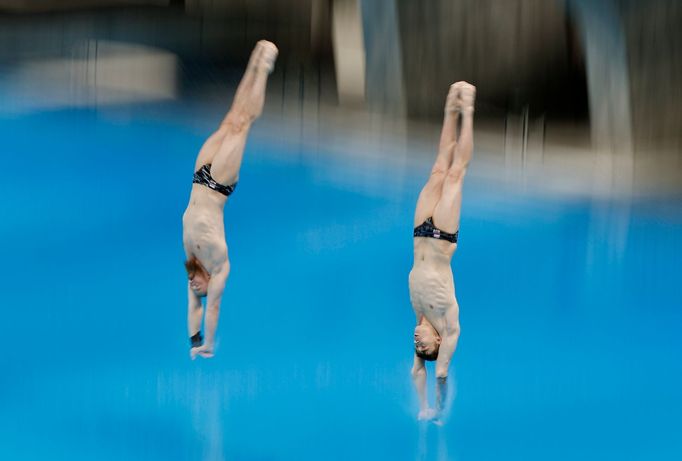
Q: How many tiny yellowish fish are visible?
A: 0